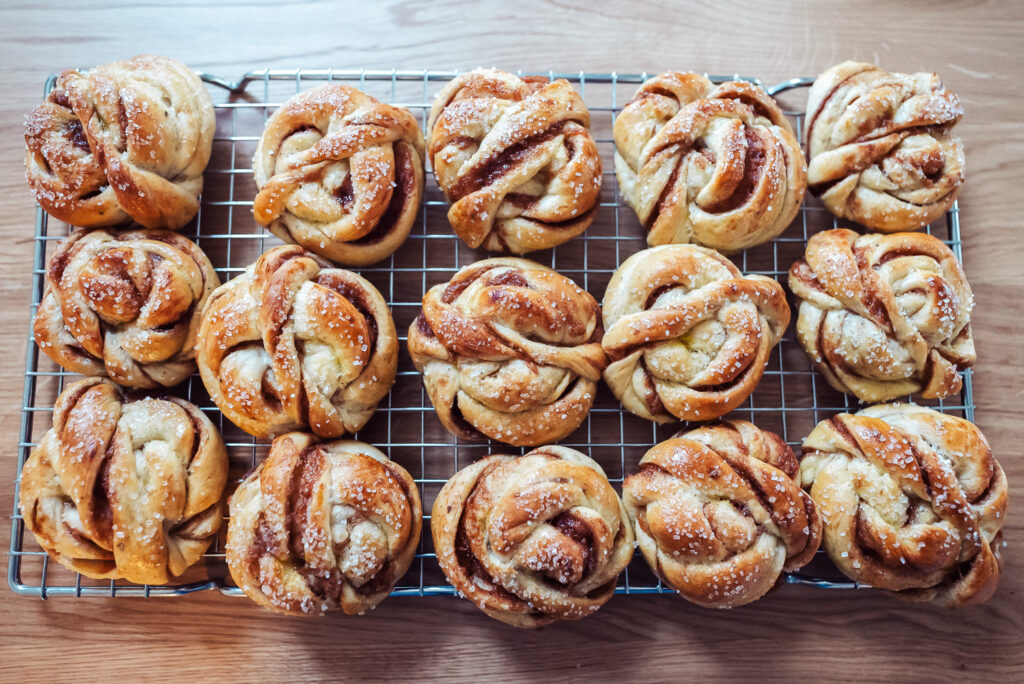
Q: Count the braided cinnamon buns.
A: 15